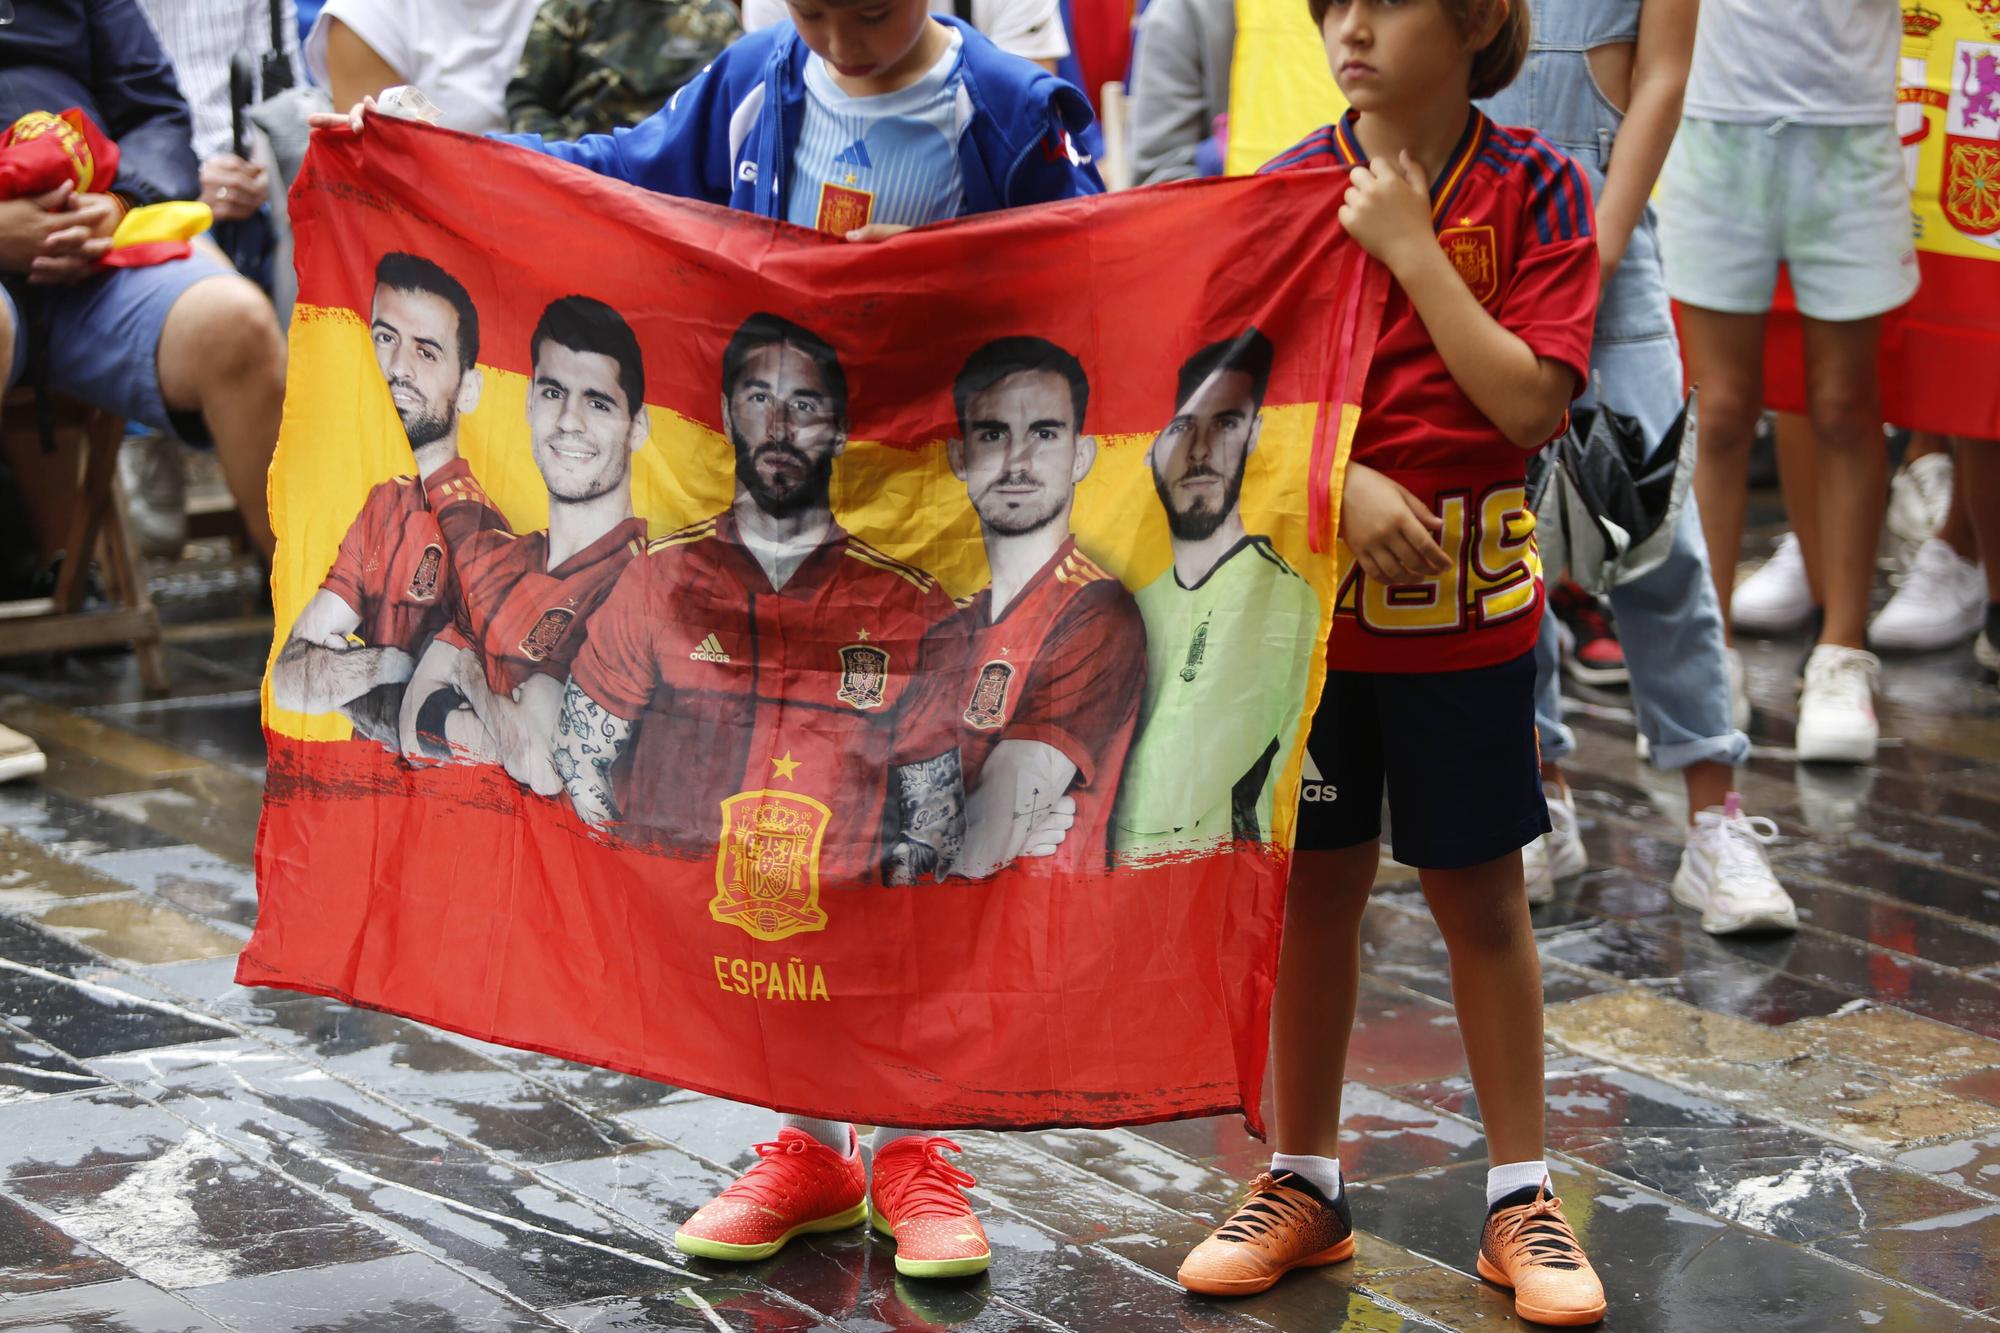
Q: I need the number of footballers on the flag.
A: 5